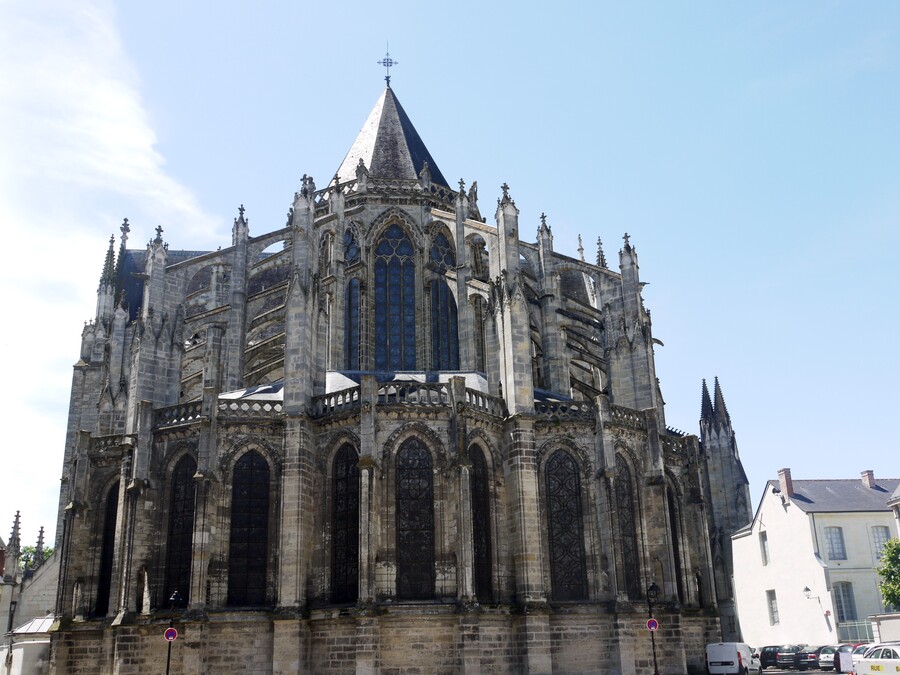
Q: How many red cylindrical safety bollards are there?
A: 0